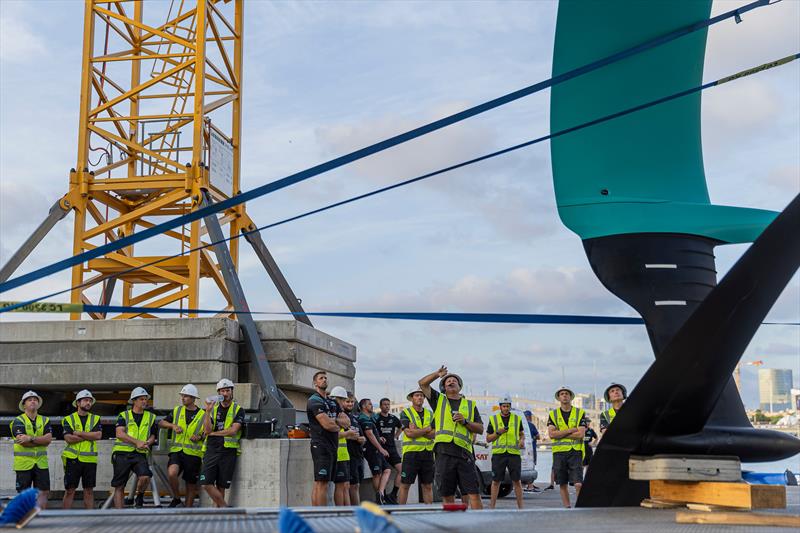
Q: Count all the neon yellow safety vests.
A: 11